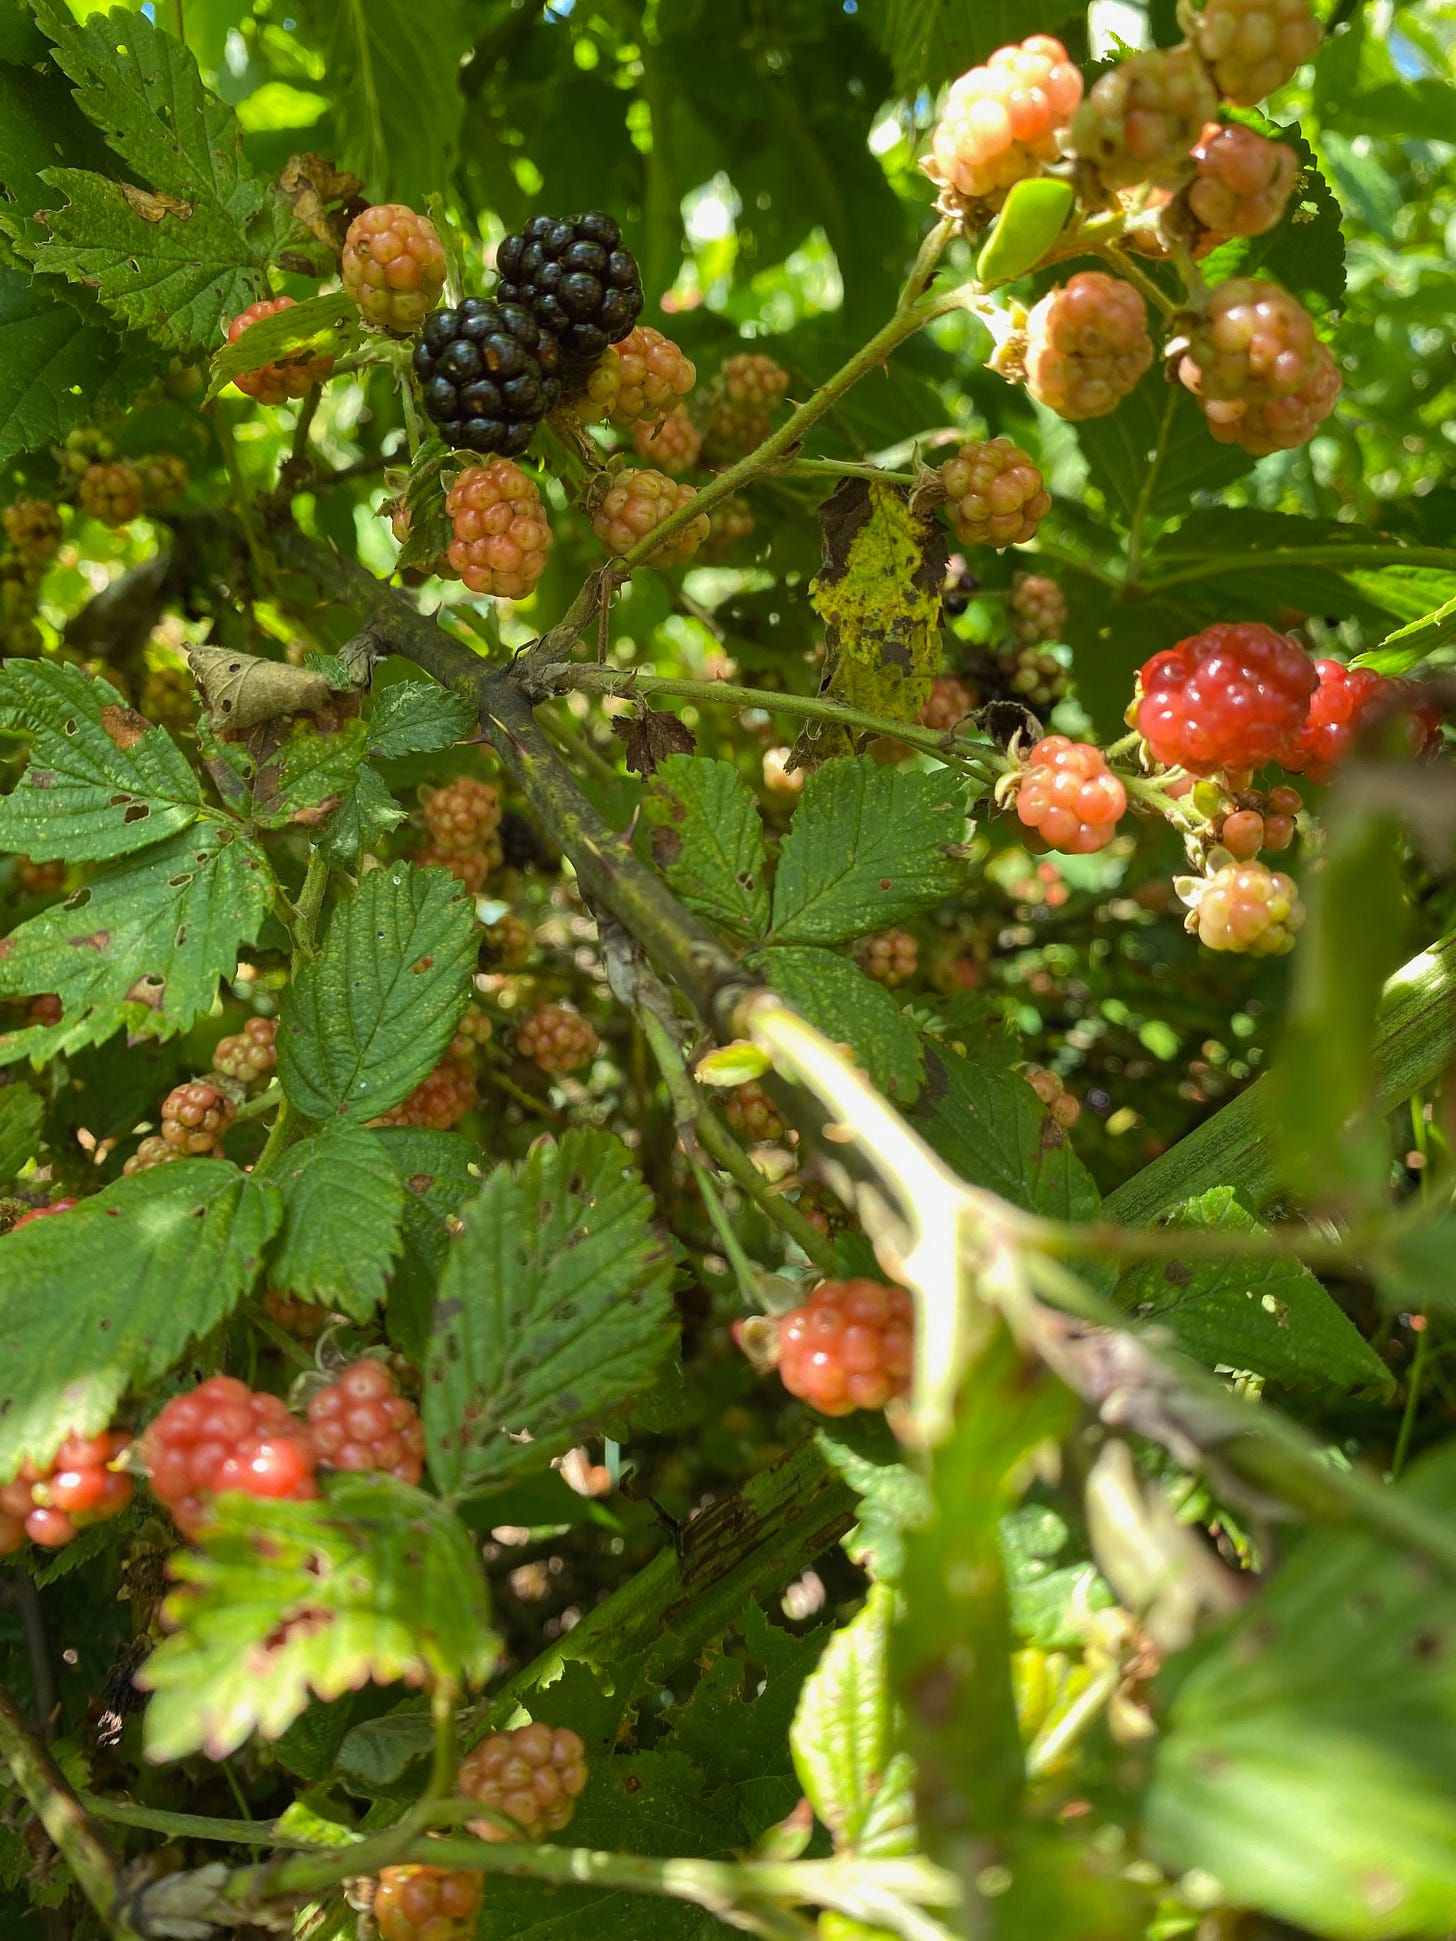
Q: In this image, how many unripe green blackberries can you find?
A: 0